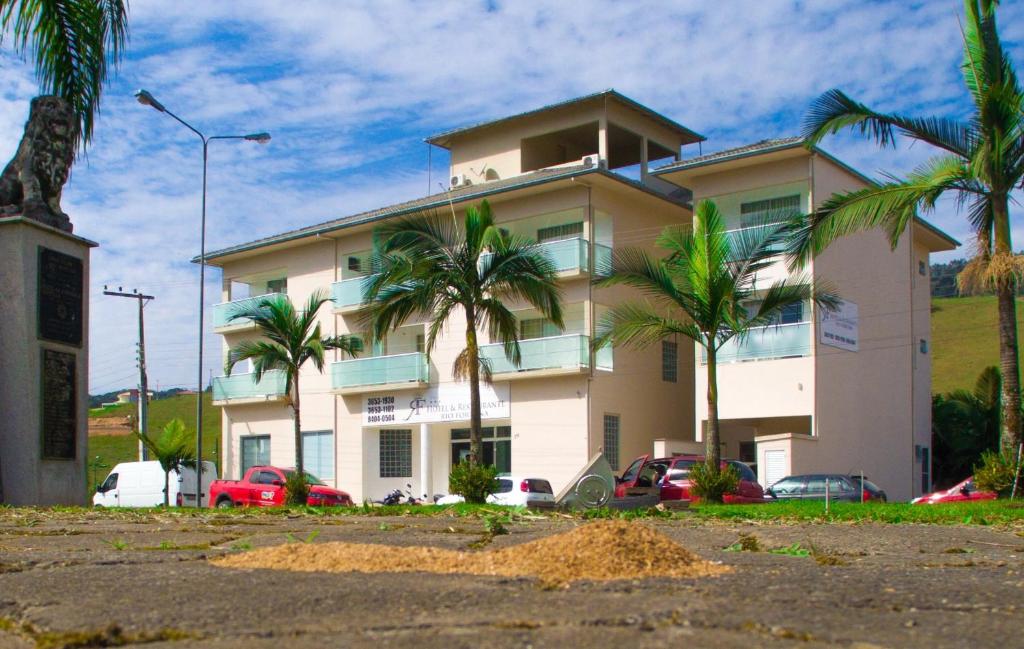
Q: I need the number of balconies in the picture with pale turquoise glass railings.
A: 8